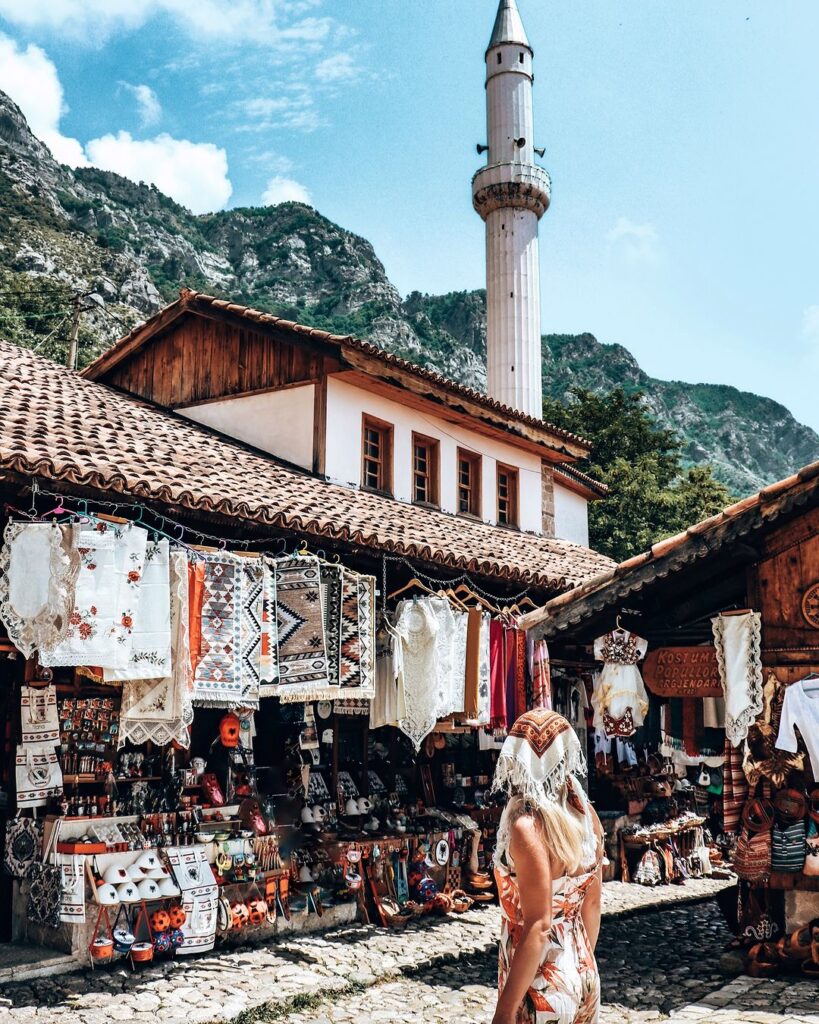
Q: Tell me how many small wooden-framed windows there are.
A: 4